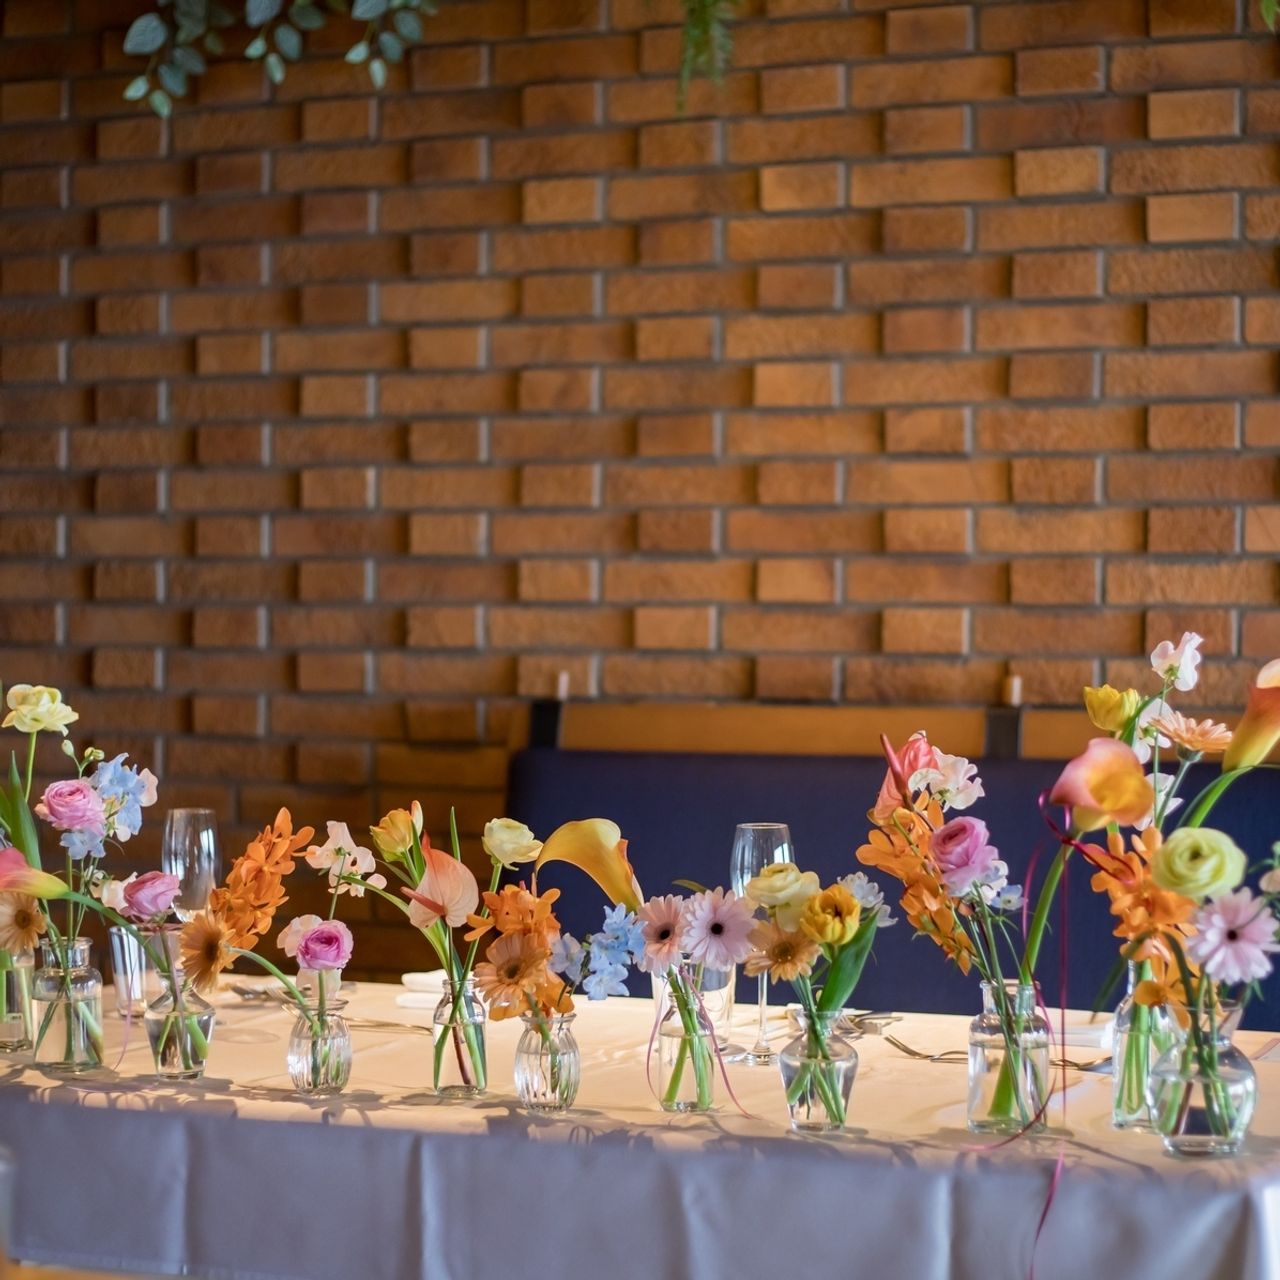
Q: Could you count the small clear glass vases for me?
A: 11